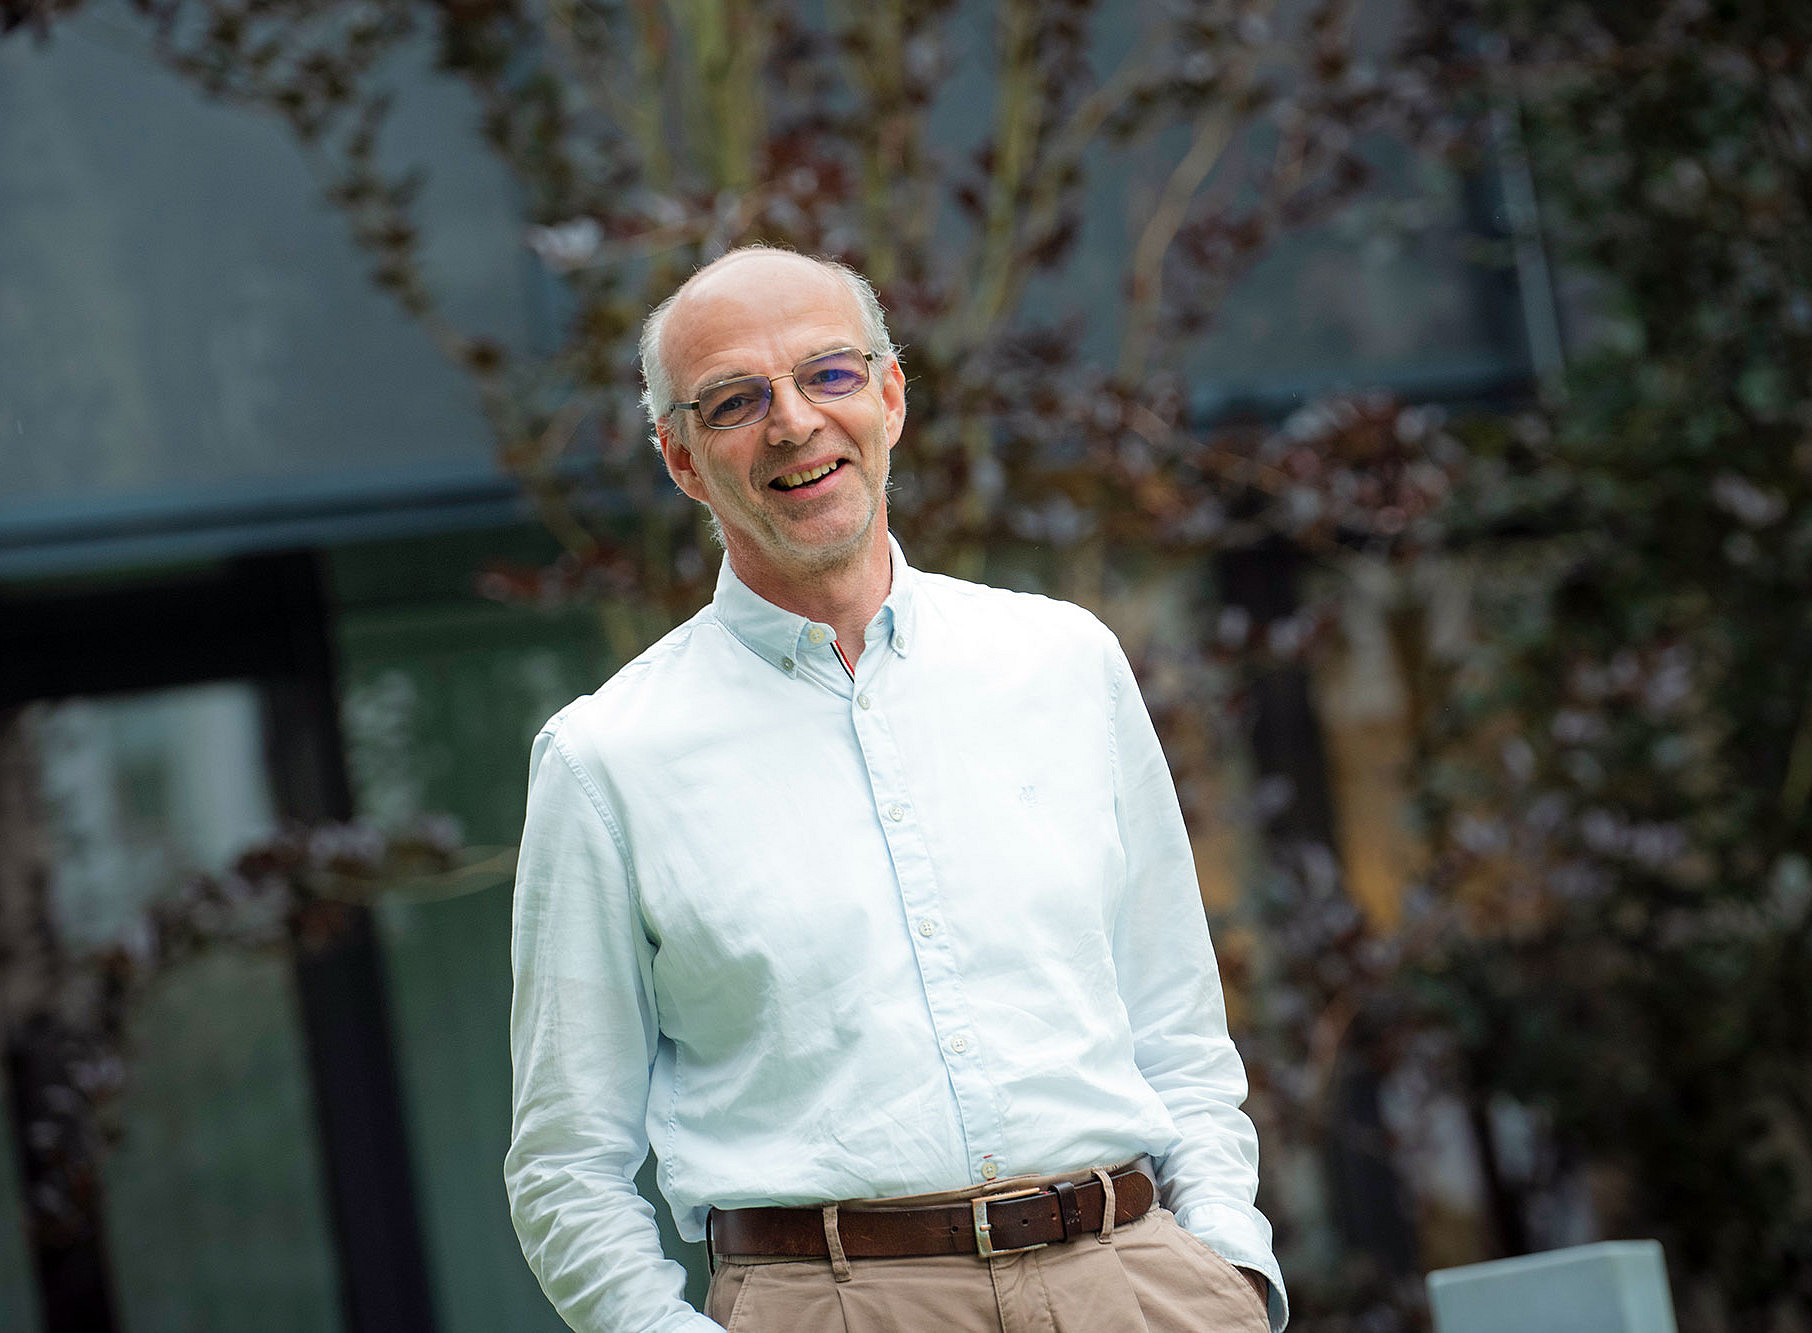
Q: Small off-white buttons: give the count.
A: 8